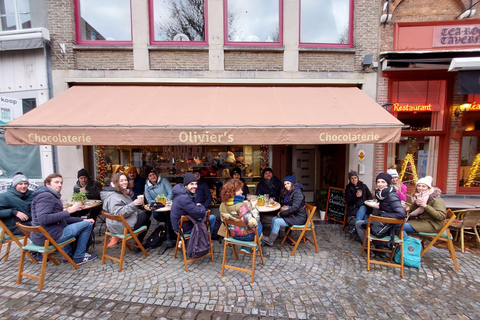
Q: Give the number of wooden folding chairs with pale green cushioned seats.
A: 8